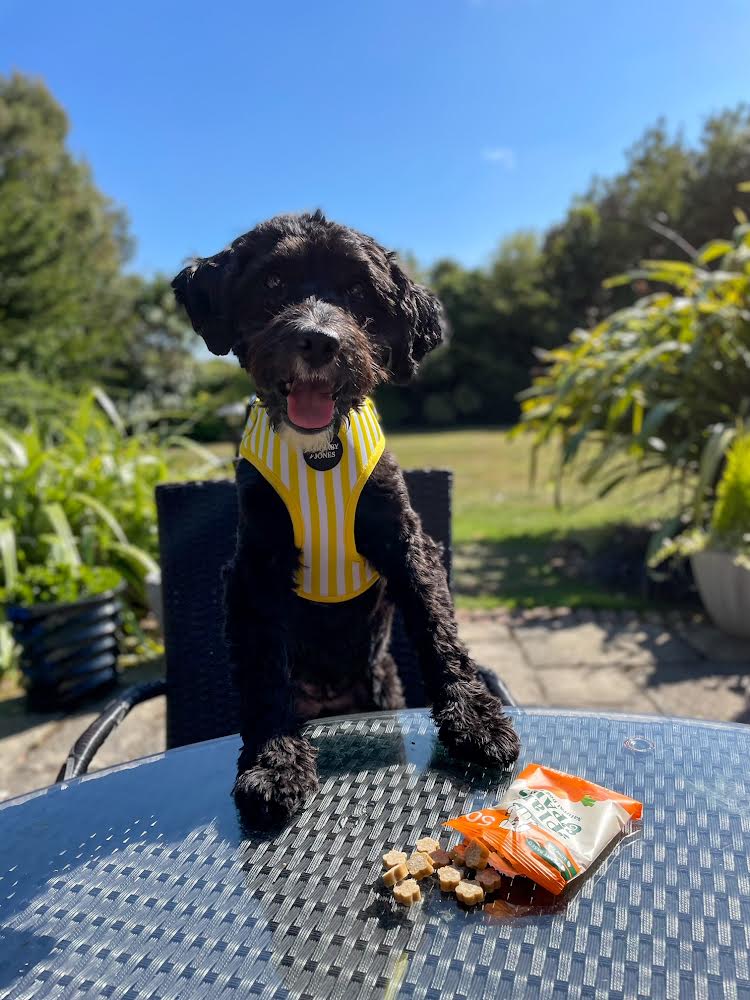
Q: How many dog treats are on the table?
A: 11